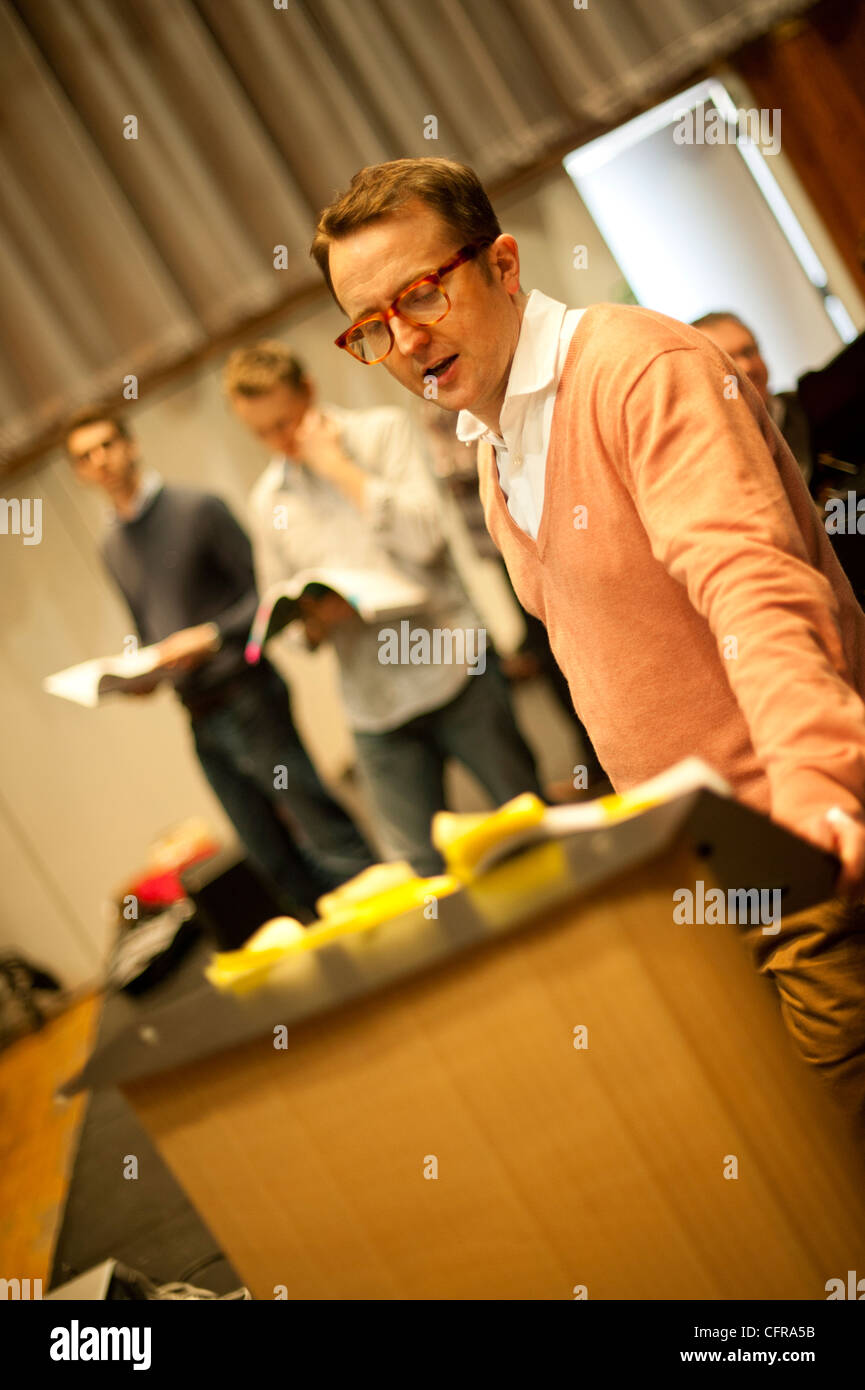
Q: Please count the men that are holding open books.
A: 2